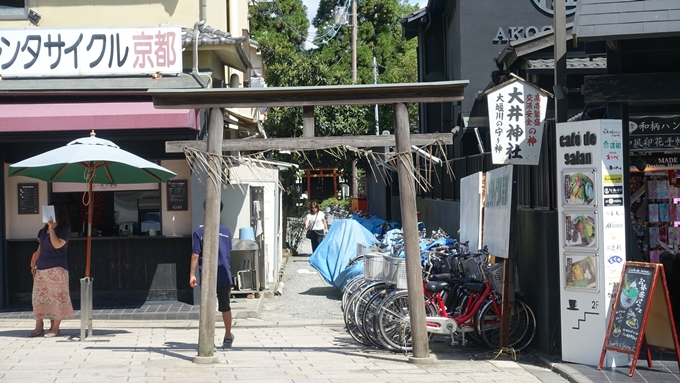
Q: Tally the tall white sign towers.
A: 1